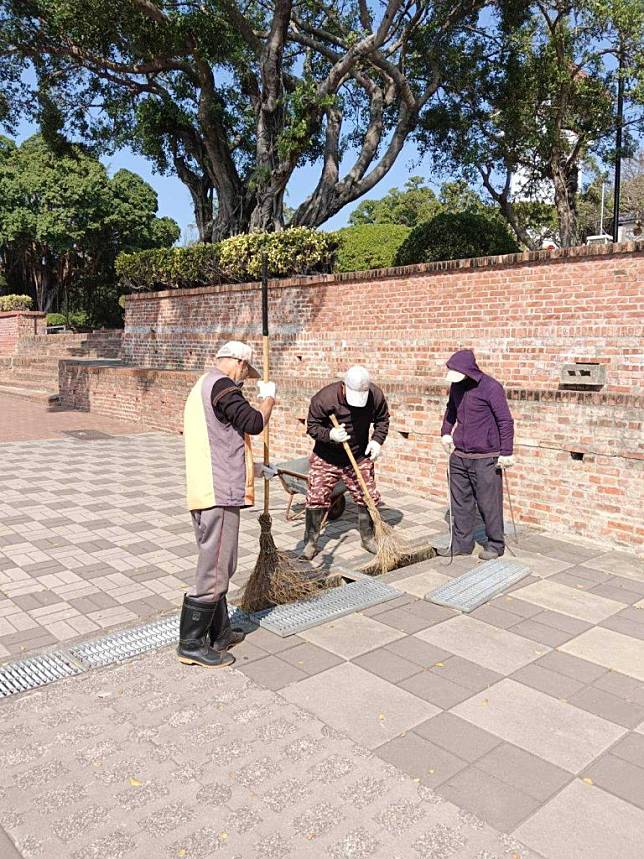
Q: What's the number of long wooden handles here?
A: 2